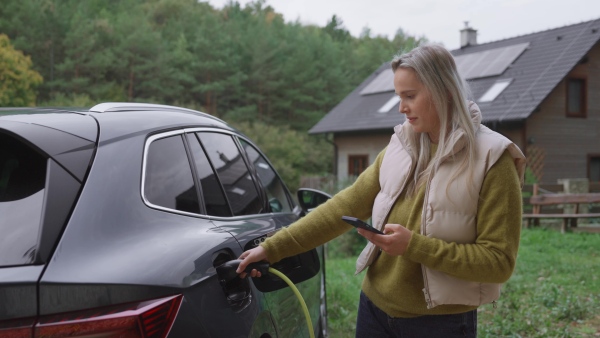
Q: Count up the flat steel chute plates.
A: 0